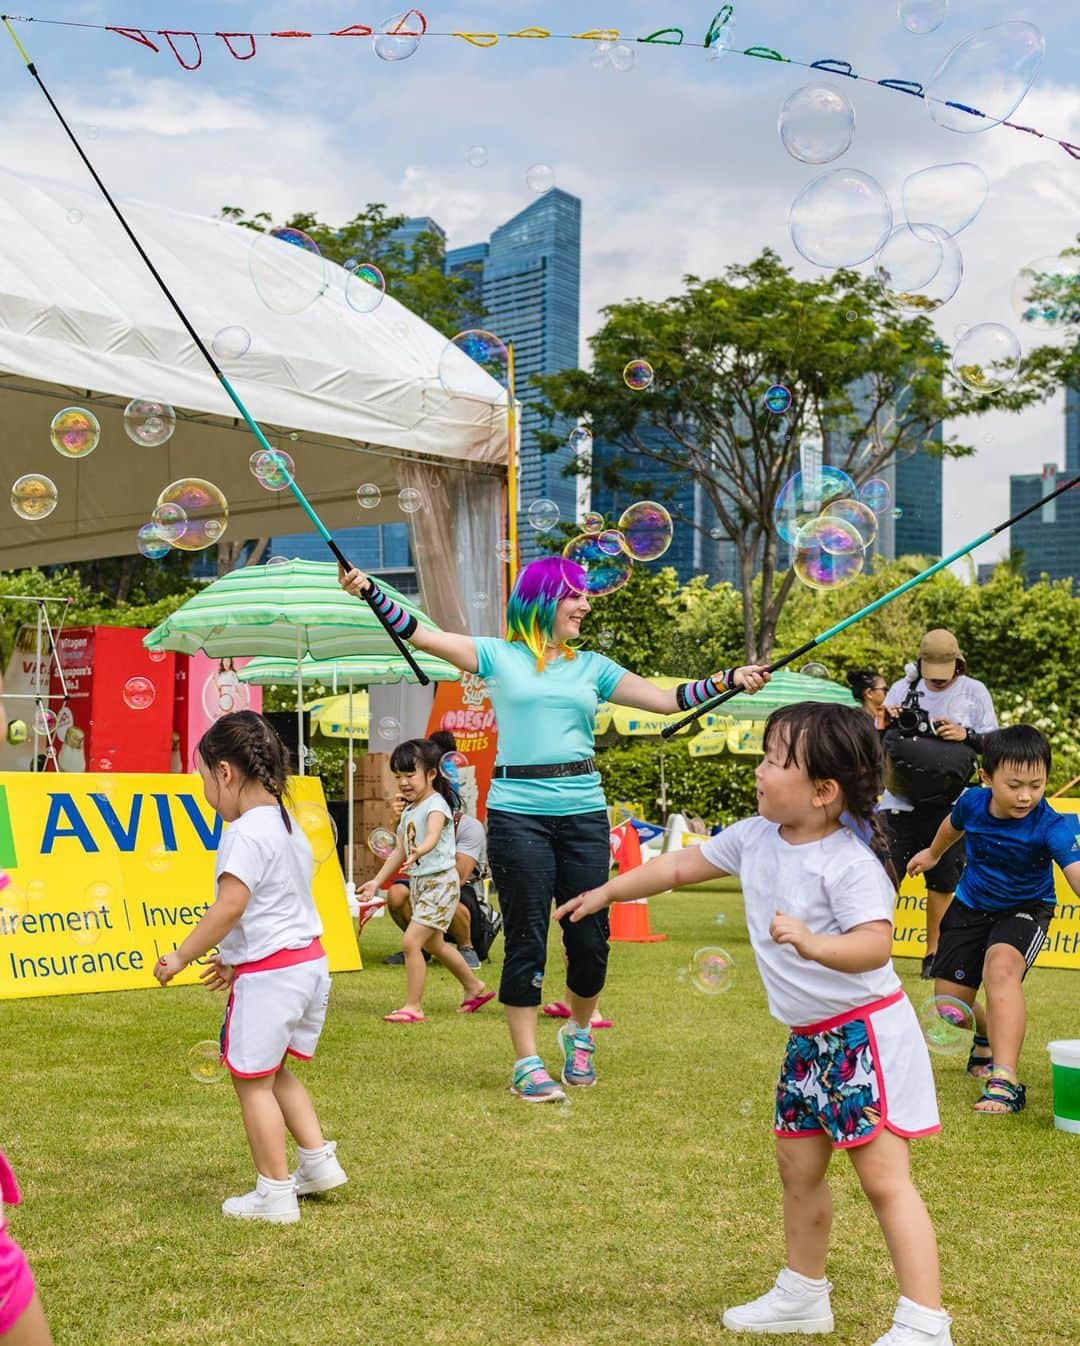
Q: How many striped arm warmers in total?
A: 2